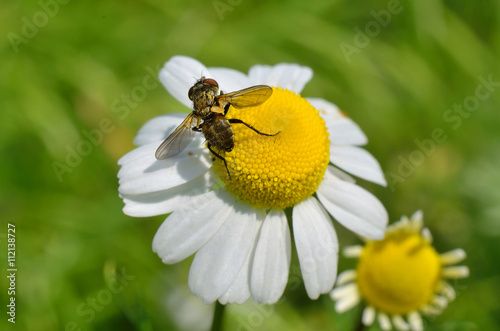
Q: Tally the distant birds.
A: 0